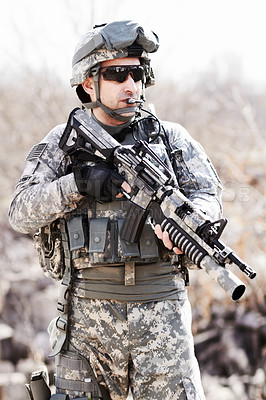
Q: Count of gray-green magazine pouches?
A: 4